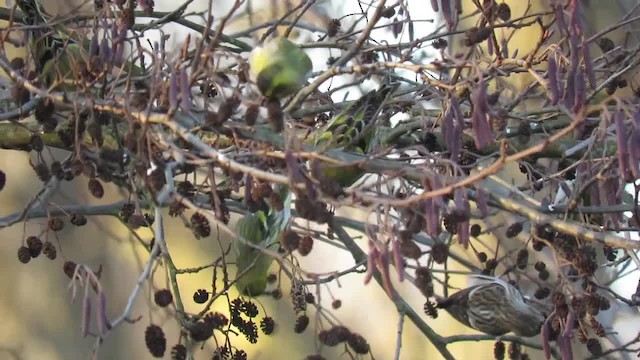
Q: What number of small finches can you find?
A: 5